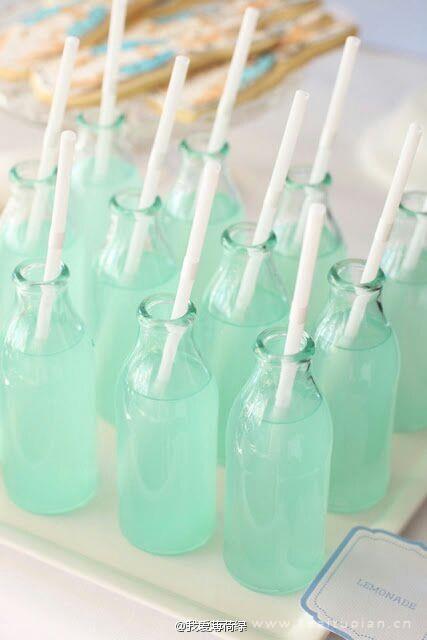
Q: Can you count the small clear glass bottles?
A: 11